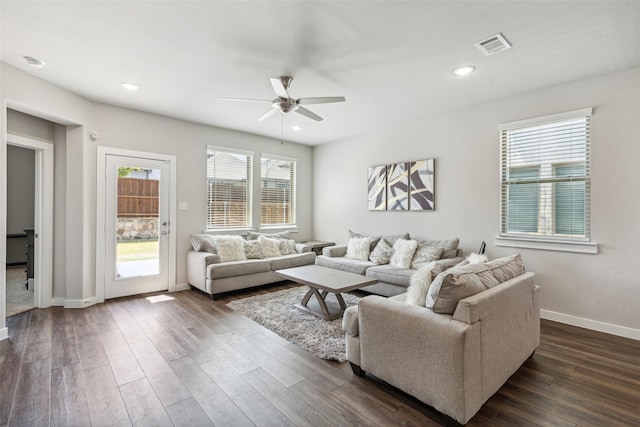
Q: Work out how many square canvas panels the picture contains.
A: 3